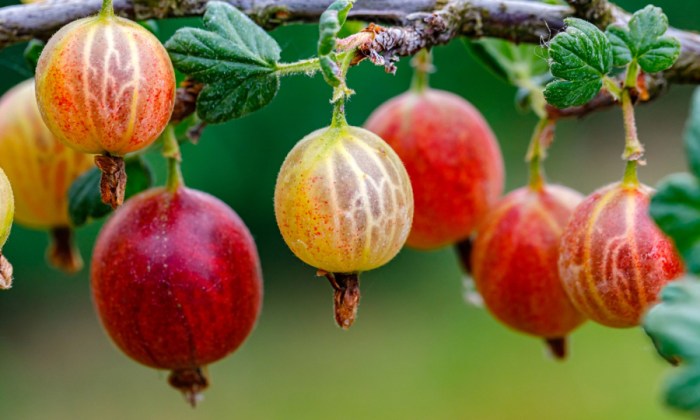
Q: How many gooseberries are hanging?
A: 8